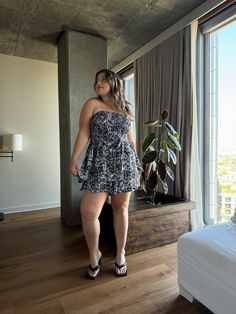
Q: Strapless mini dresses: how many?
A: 1